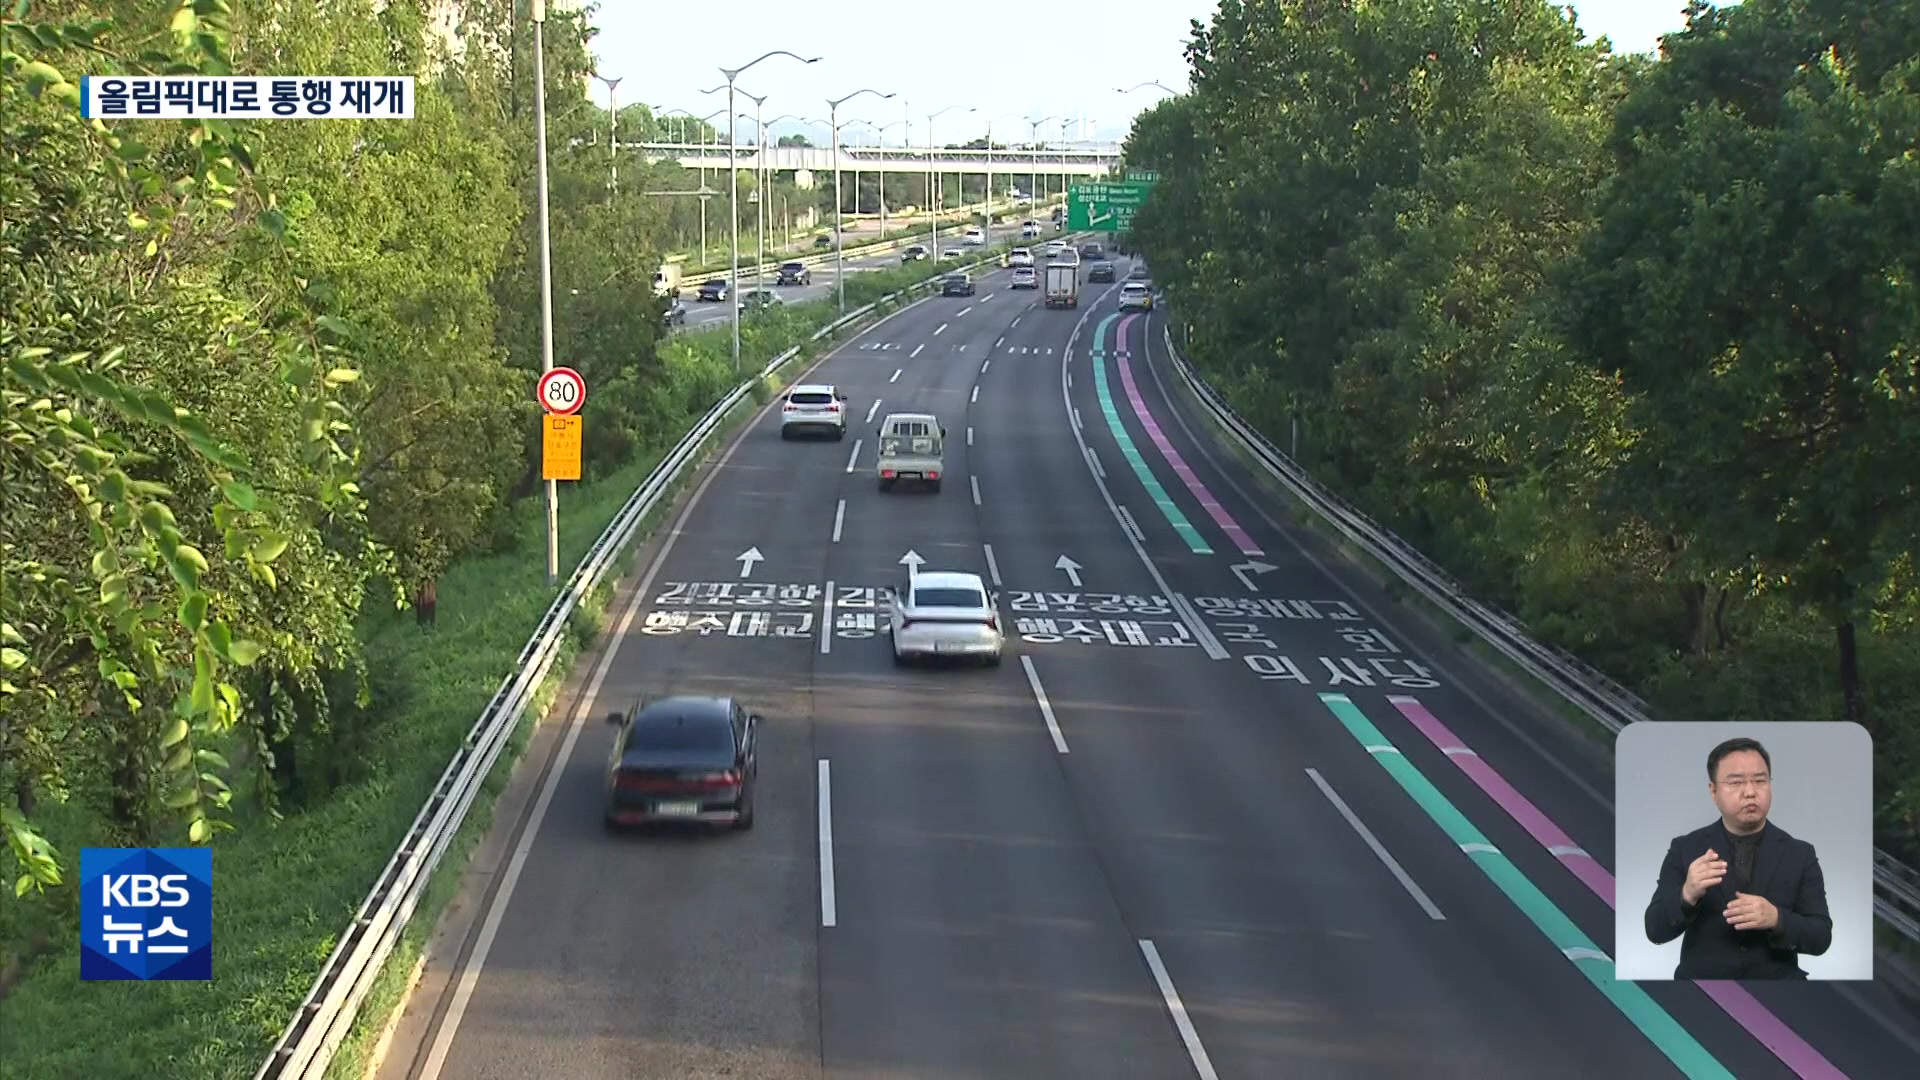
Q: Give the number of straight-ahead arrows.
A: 3